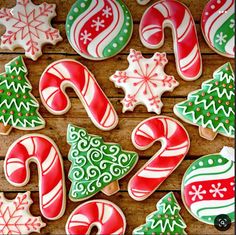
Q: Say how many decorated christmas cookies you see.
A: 15